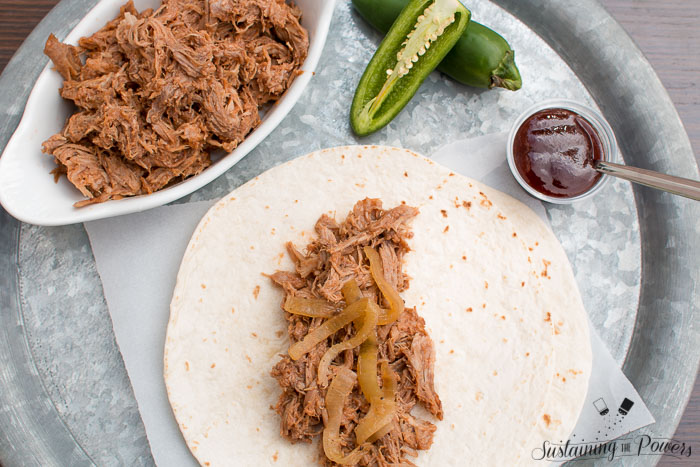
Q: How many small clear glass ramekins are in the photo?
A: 1